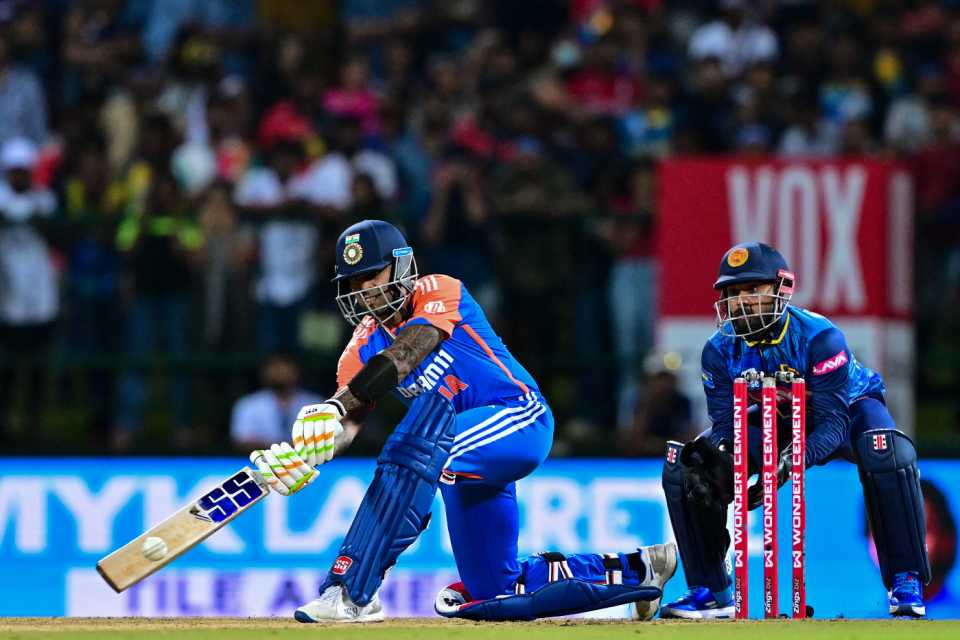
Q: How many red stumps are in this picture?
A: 3